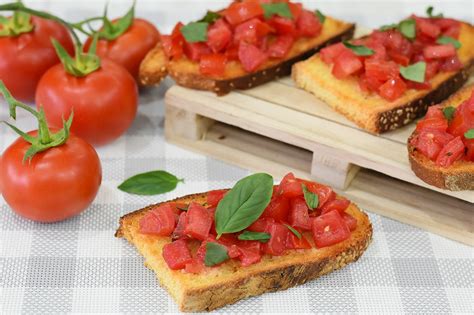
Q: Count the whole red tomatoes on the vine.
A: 4